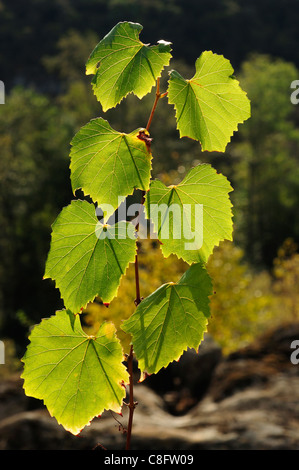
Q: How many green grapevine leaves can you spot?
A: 7